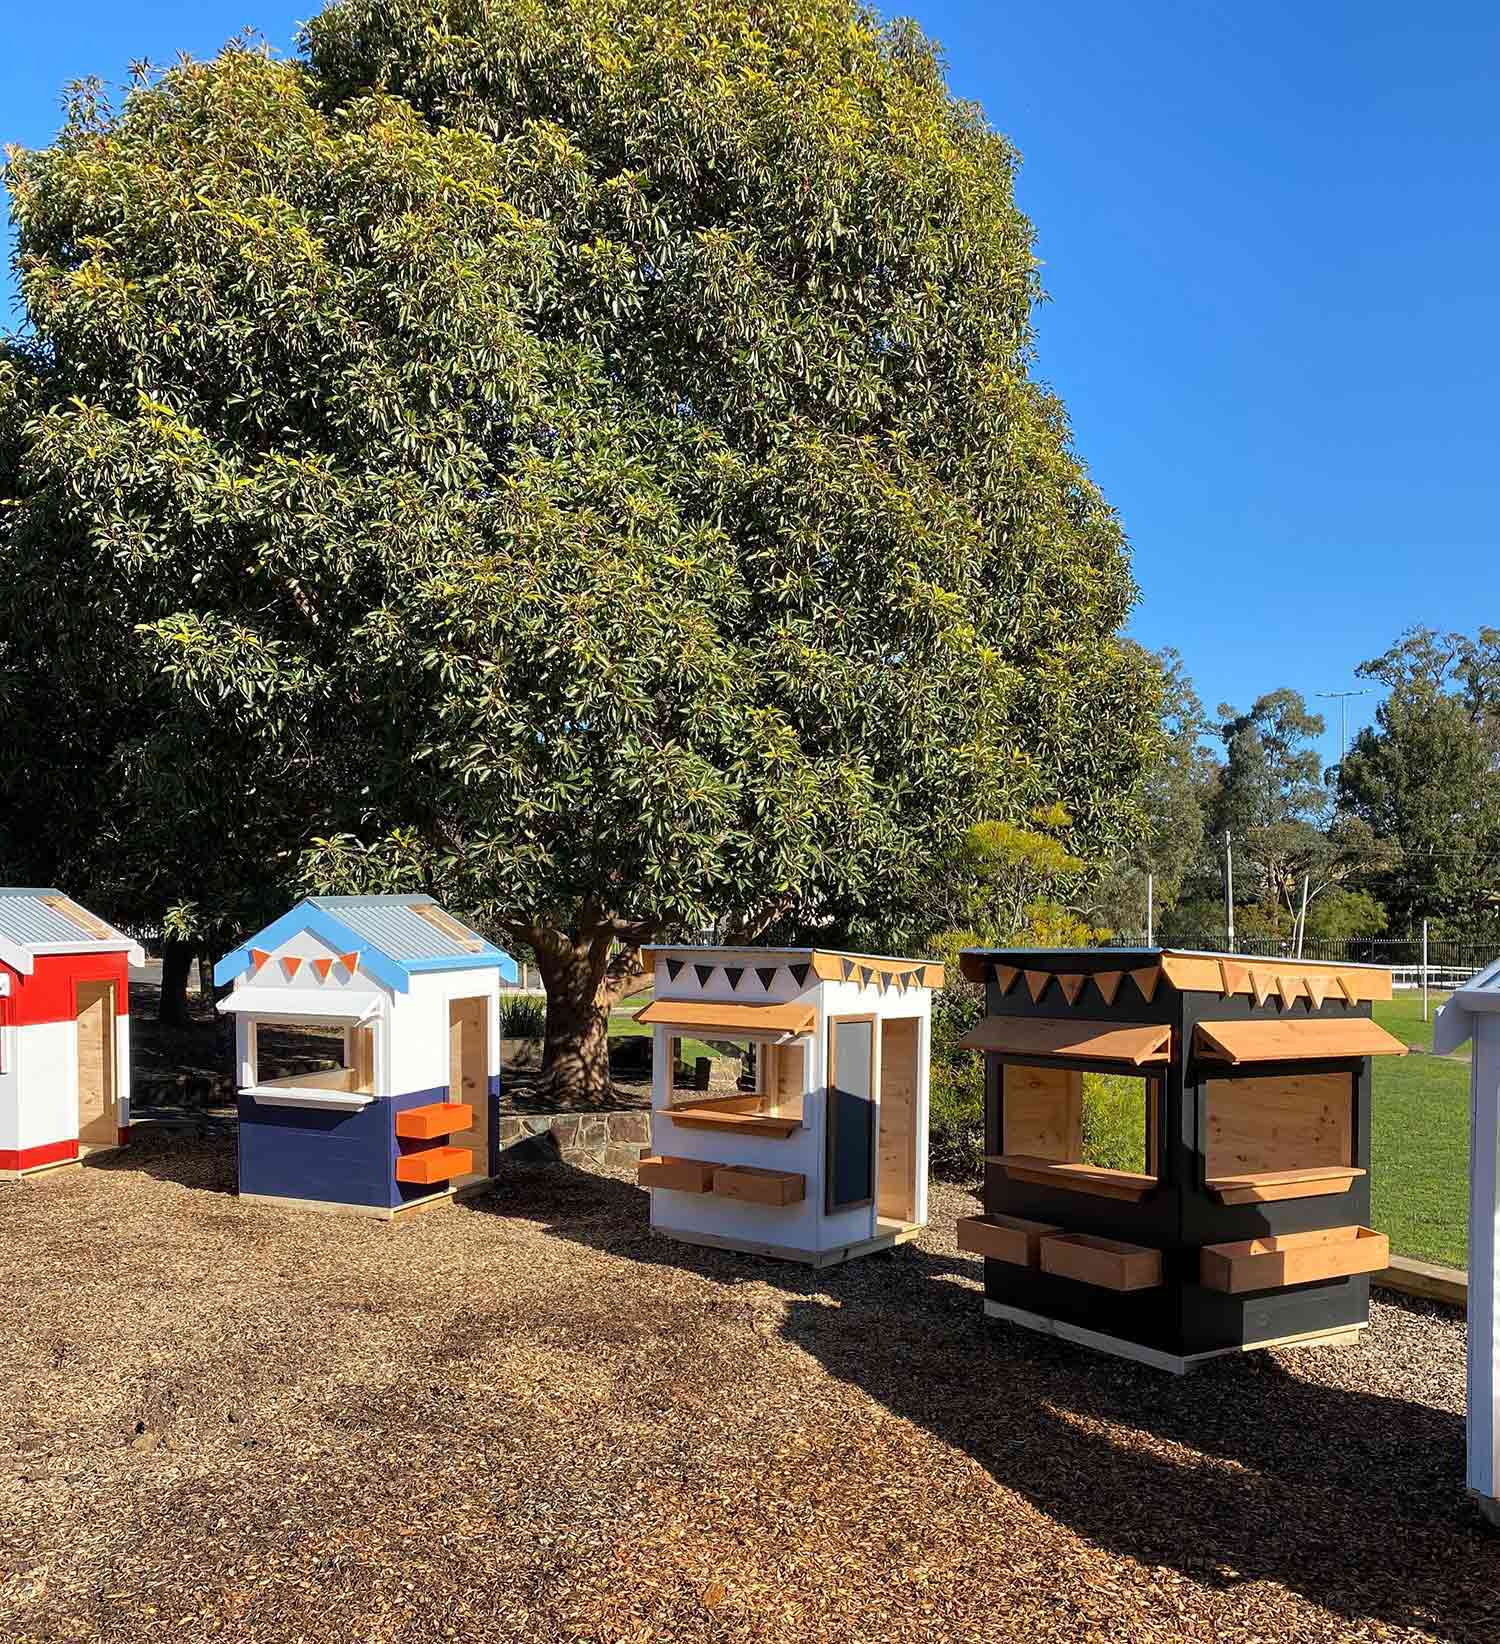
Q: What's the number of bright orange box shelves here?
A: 2